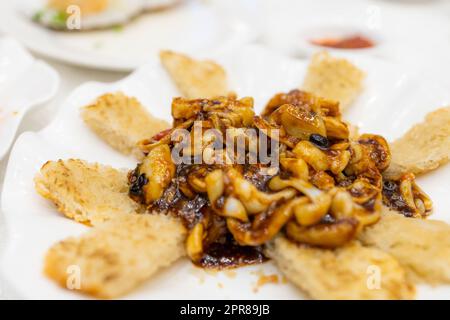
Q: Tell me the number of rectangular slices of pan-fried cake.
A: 8